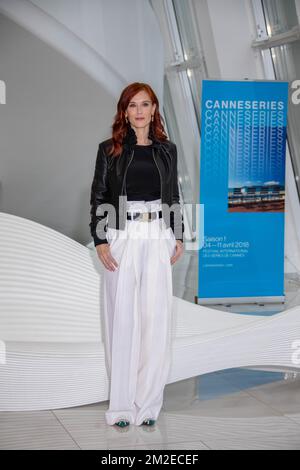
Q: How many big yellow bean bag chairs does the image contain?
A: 0